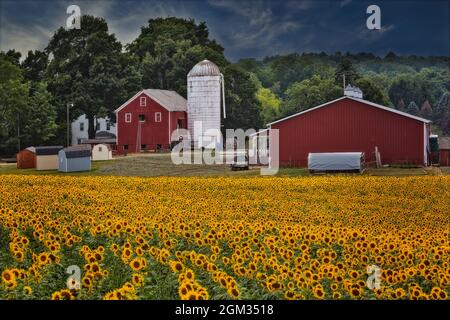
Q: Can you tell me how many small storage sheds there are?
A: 4